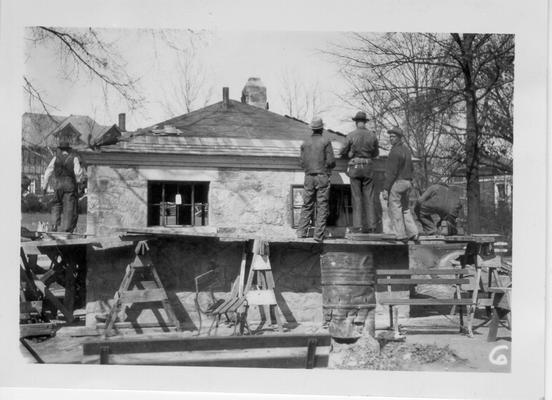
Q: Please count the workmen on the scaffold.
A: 5